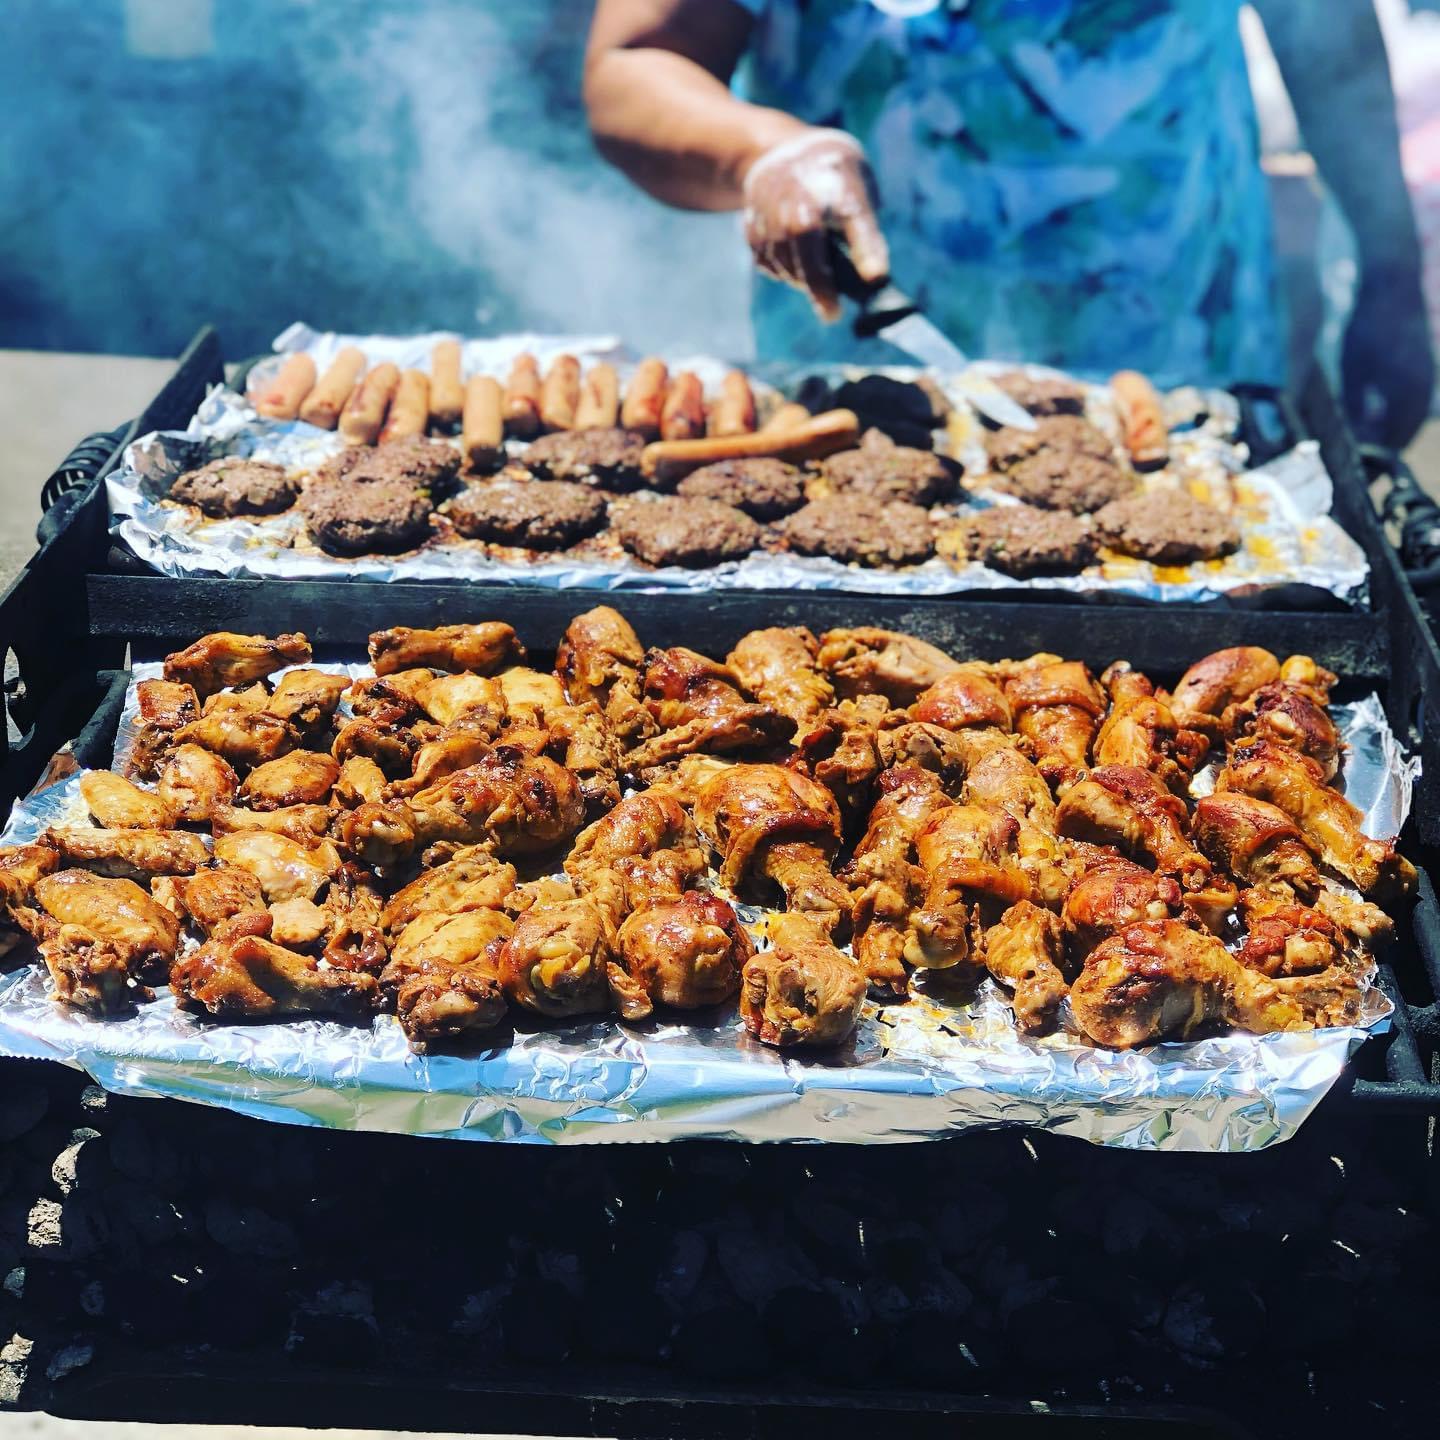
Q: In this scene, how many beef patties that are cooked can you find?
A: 14